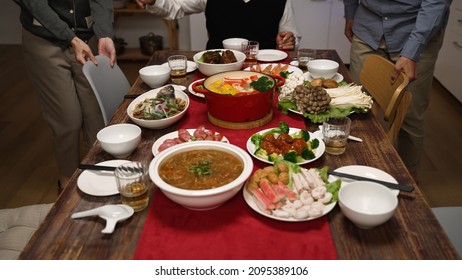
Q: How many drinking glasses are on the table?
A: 5